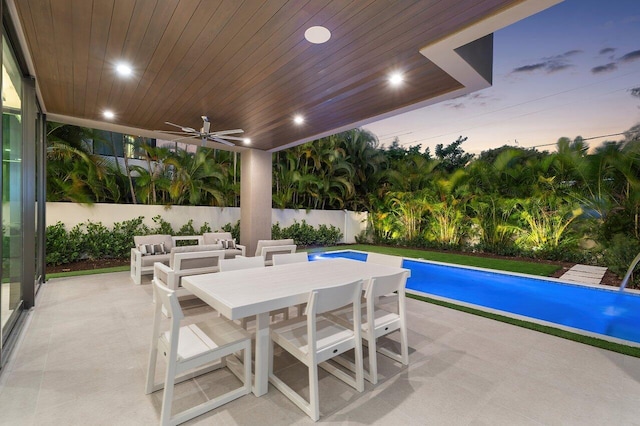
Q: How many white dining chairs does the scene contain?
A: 6